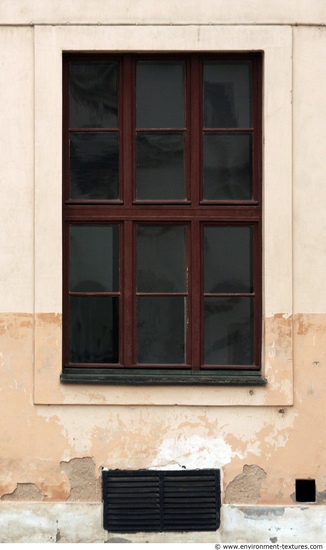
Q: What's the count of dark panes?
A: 12